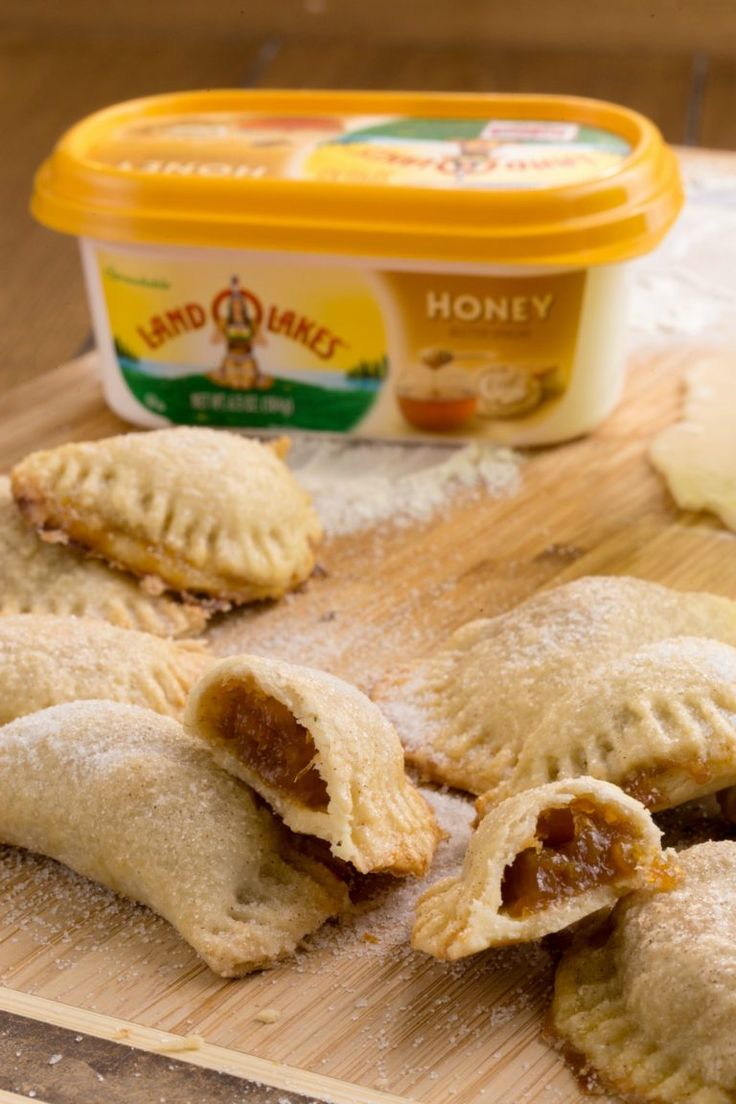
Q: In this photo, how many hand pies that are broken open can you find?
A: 2